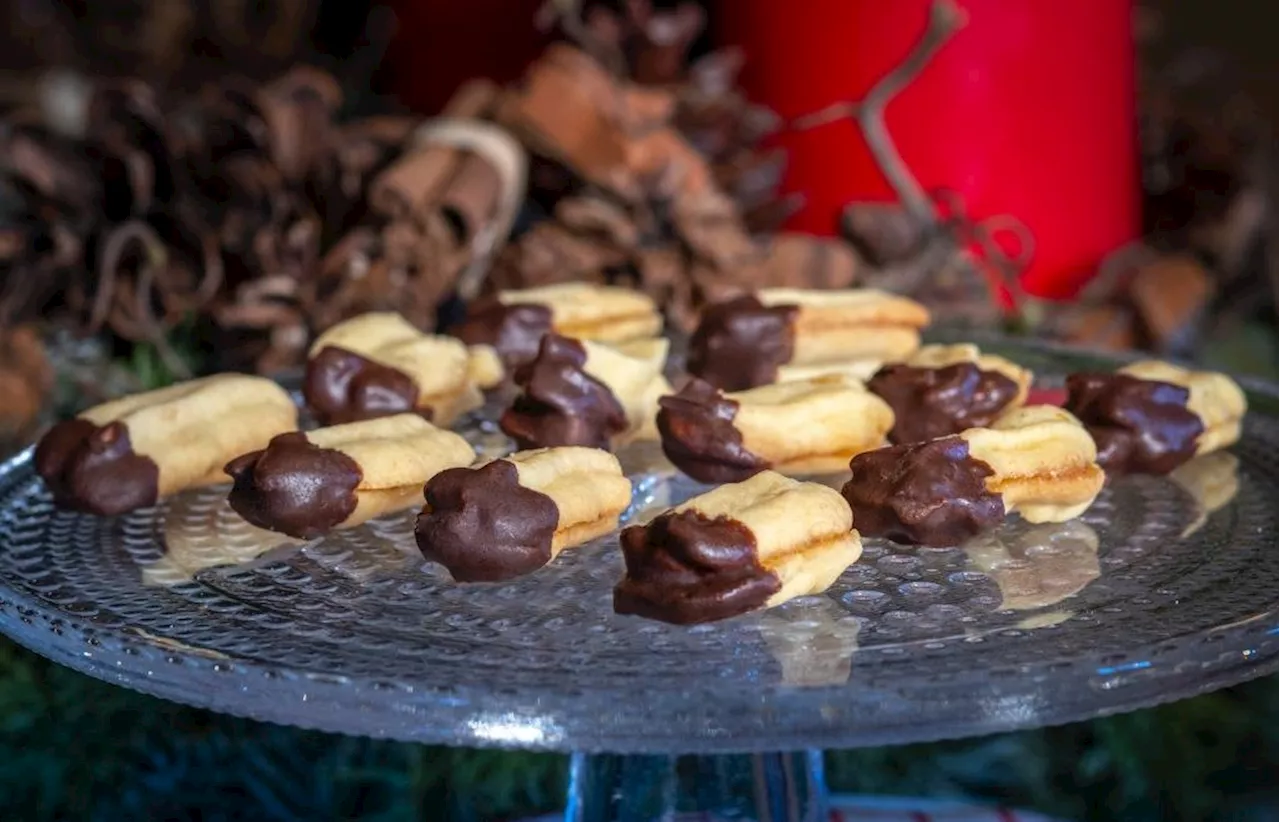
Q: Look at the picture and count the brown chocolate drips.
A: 12